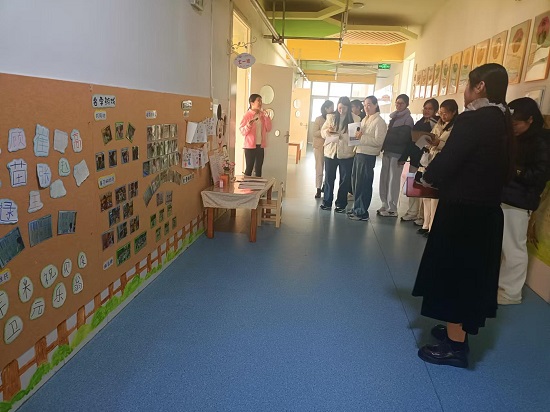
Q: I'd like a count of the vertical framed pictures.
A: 11